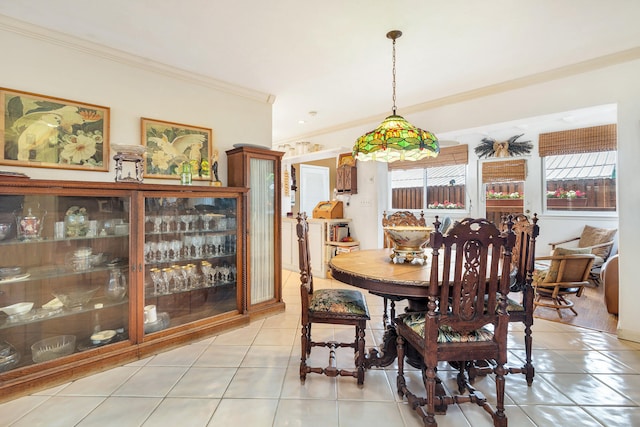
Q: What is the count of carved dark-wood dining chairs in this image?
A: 4